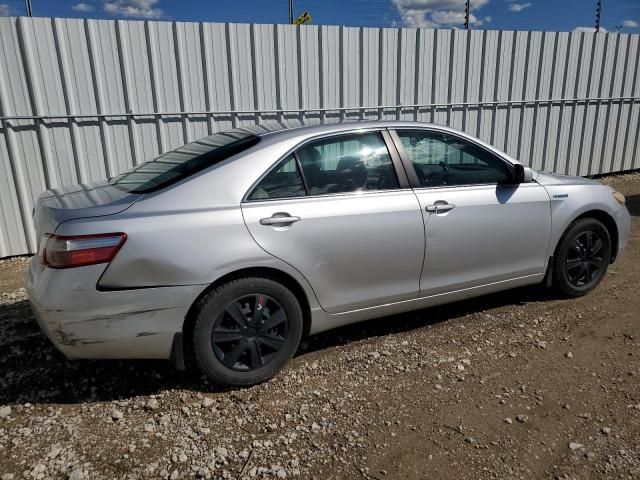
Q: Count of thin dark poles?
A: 4